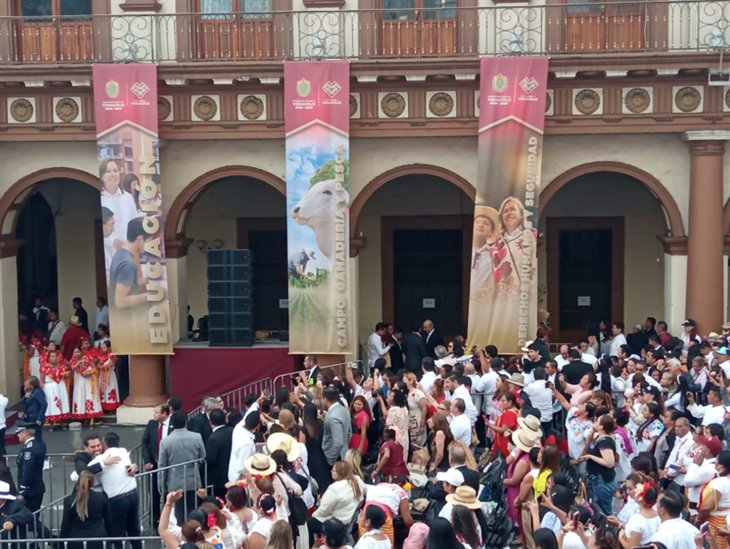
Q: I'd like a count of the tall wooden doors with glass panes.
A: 4